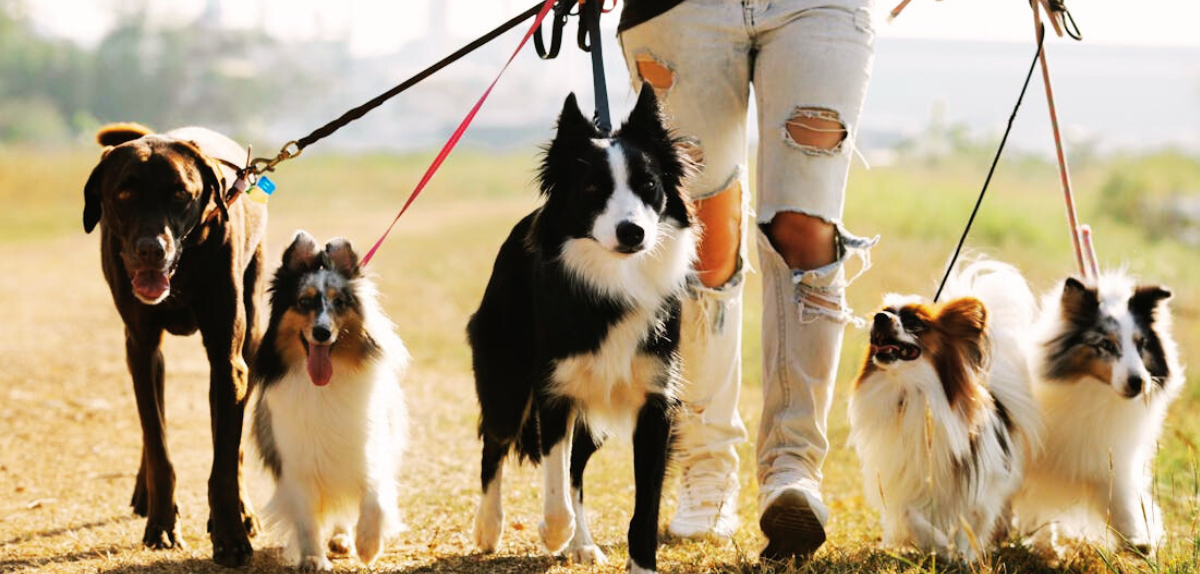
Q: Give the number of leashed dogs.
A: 5